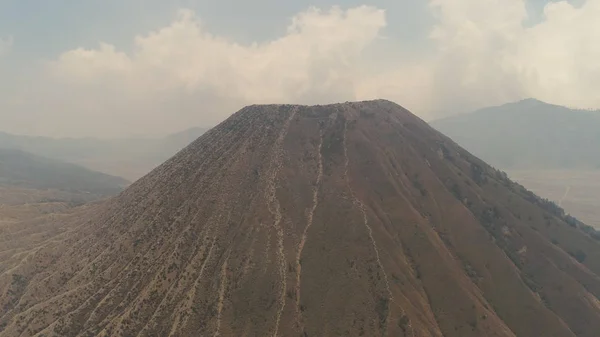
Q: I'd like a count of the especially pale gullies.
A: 3